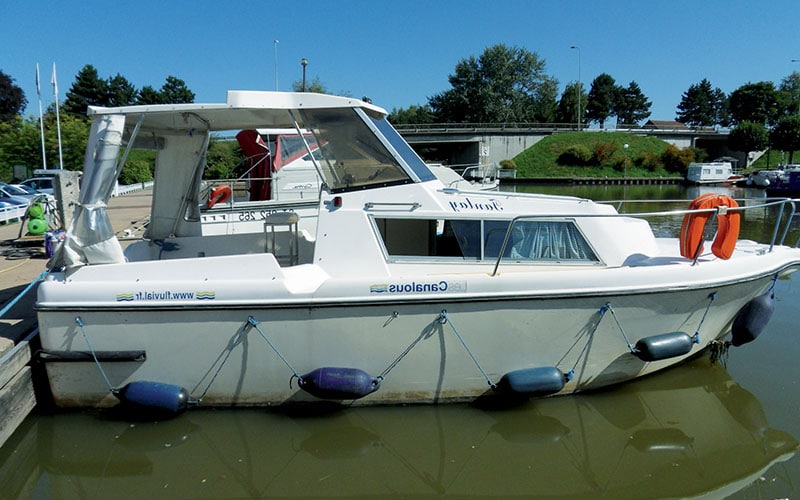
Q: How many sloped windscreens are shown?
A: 1